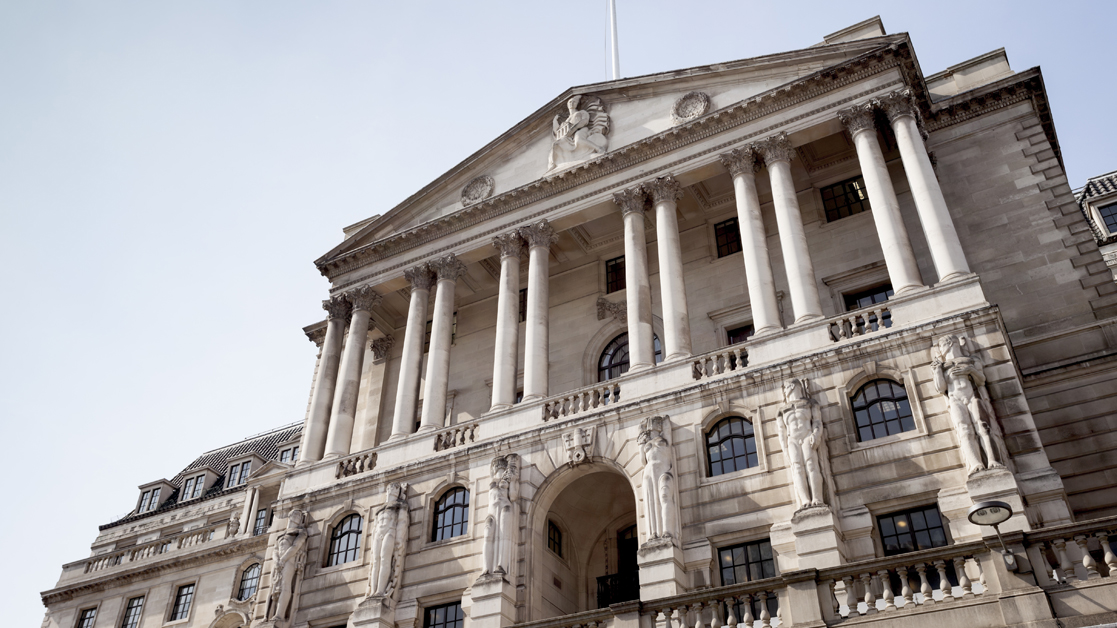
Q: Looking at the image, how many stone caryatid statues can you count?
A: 6